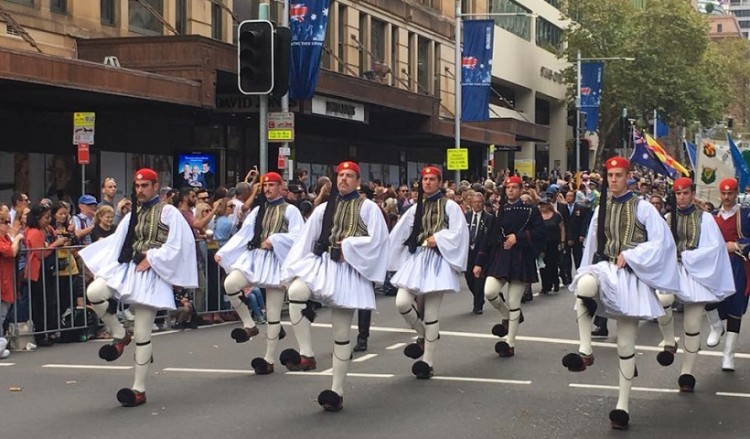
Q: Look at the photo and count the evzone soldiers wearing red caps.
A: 8